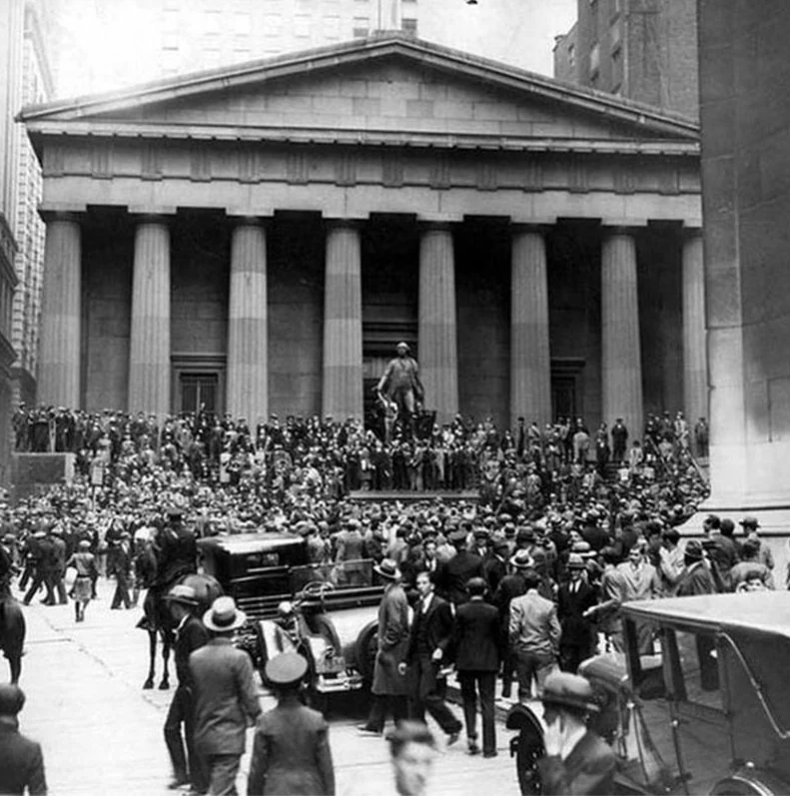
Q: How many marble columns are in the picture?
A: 8